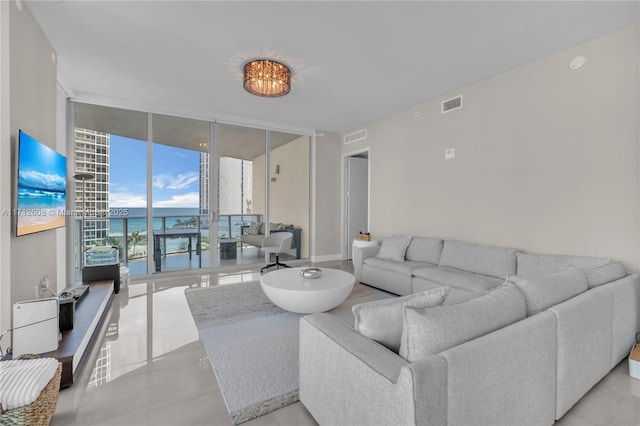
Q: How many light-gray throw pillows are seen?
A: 2